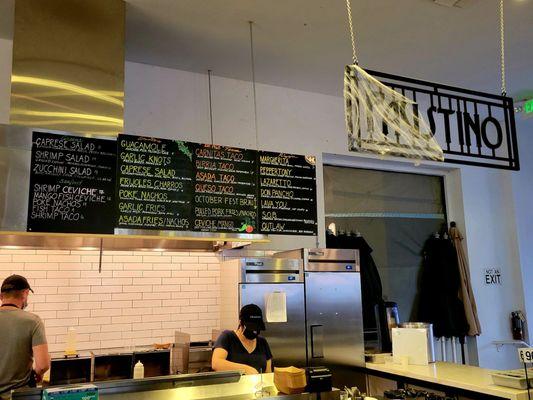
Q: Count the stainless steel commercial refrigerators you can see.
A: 2